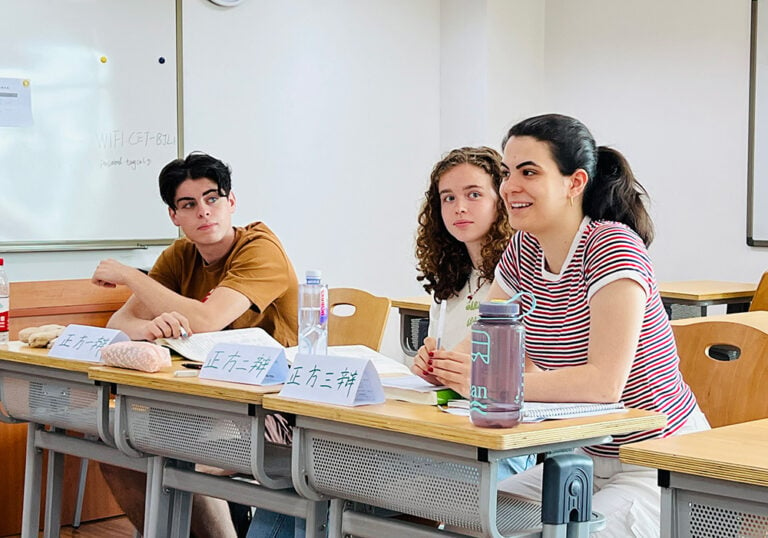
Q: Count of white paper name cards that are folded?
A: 3